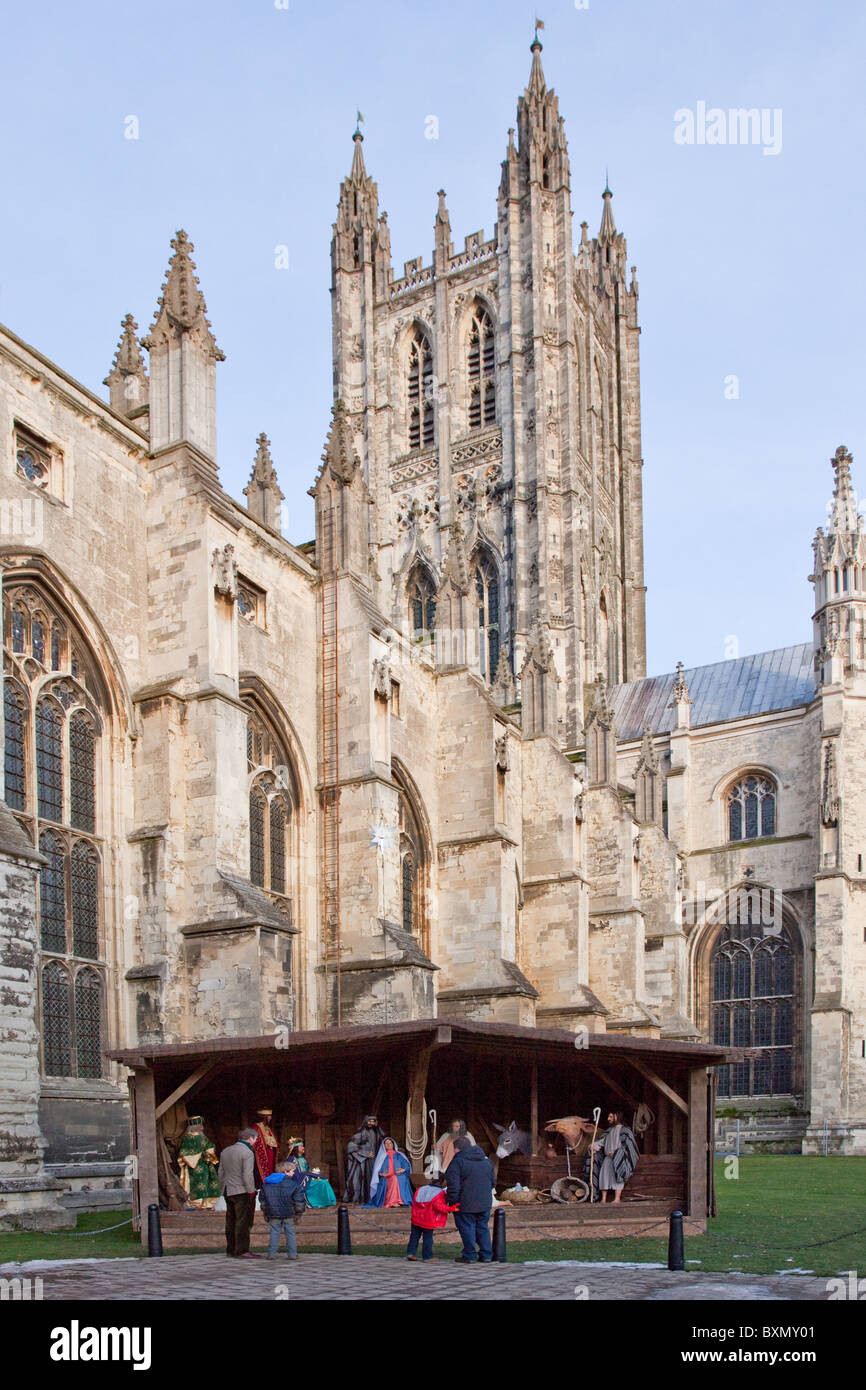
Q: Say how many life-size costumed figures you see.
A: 7